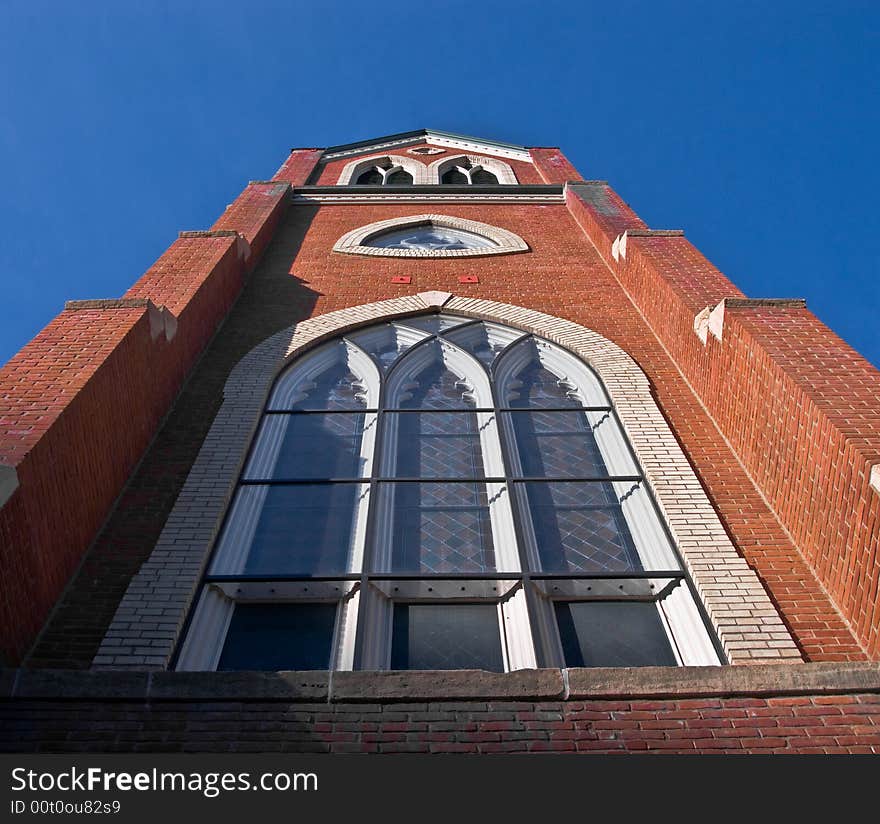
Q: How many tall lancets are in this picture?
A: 3